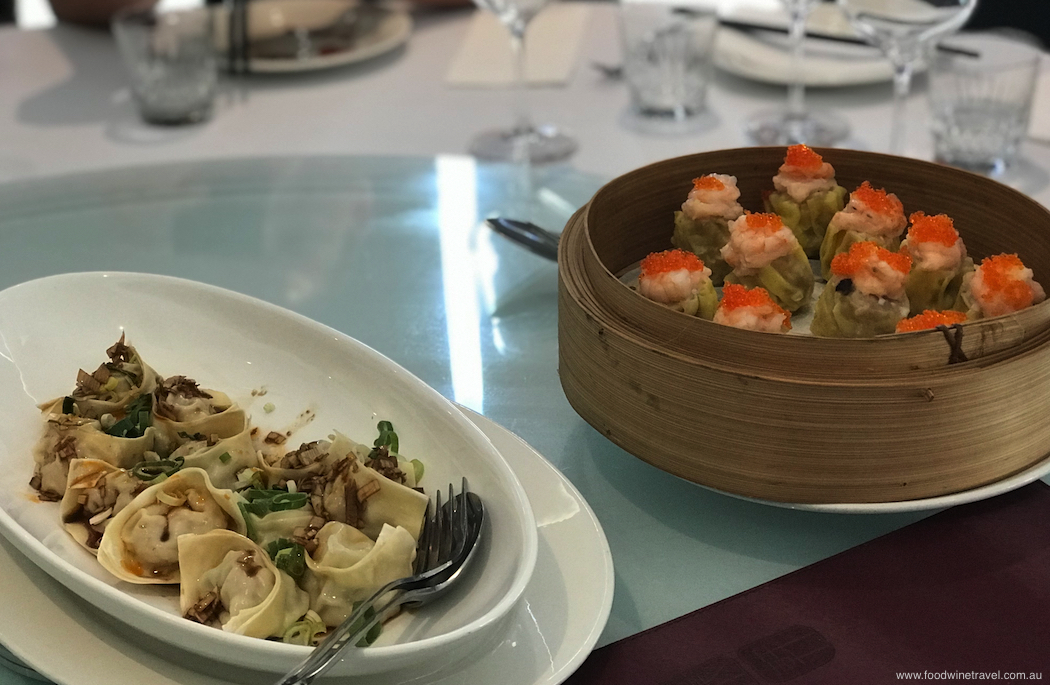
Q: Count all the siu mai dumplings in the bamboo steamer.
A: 10